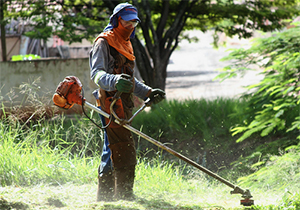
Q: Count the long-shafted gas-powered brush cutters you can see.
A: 1